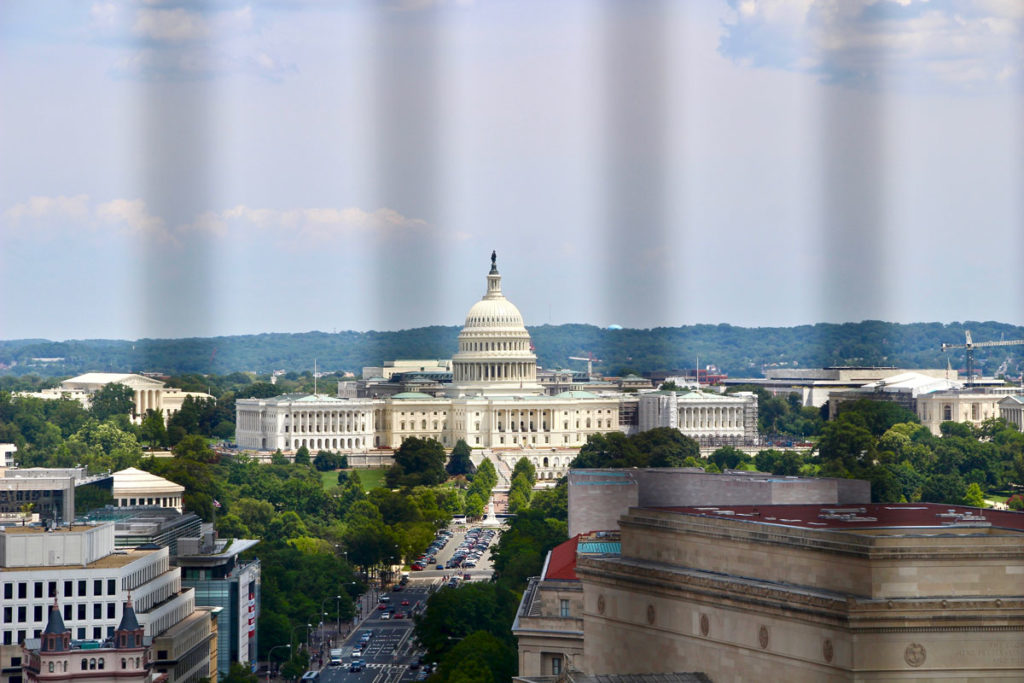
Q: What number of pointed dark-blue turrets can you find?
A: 2